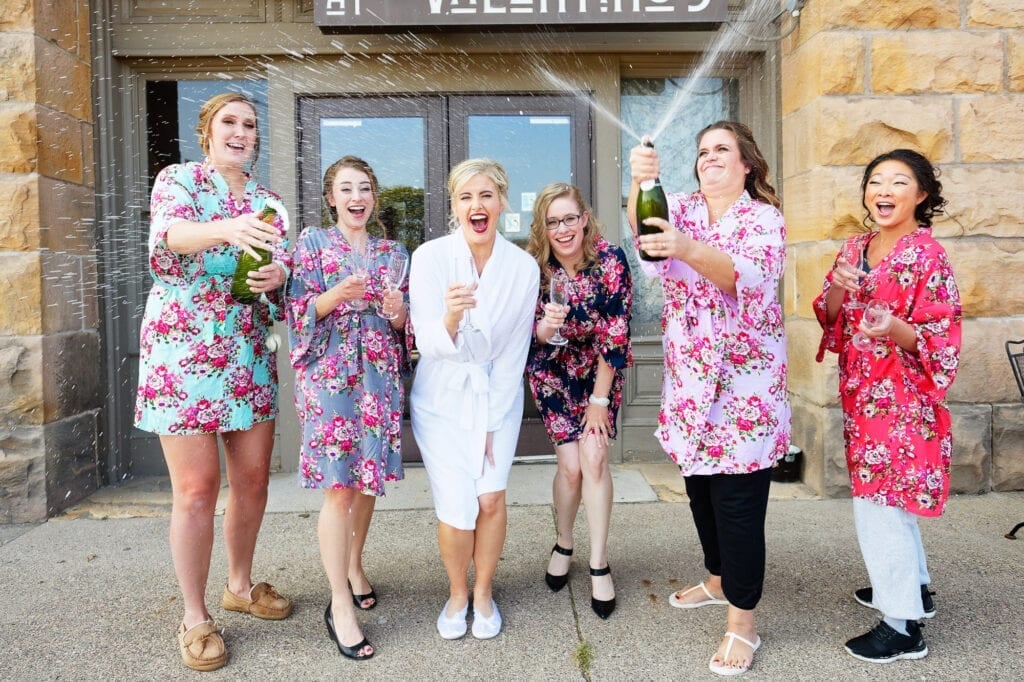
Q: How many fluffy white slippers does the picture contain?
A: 2